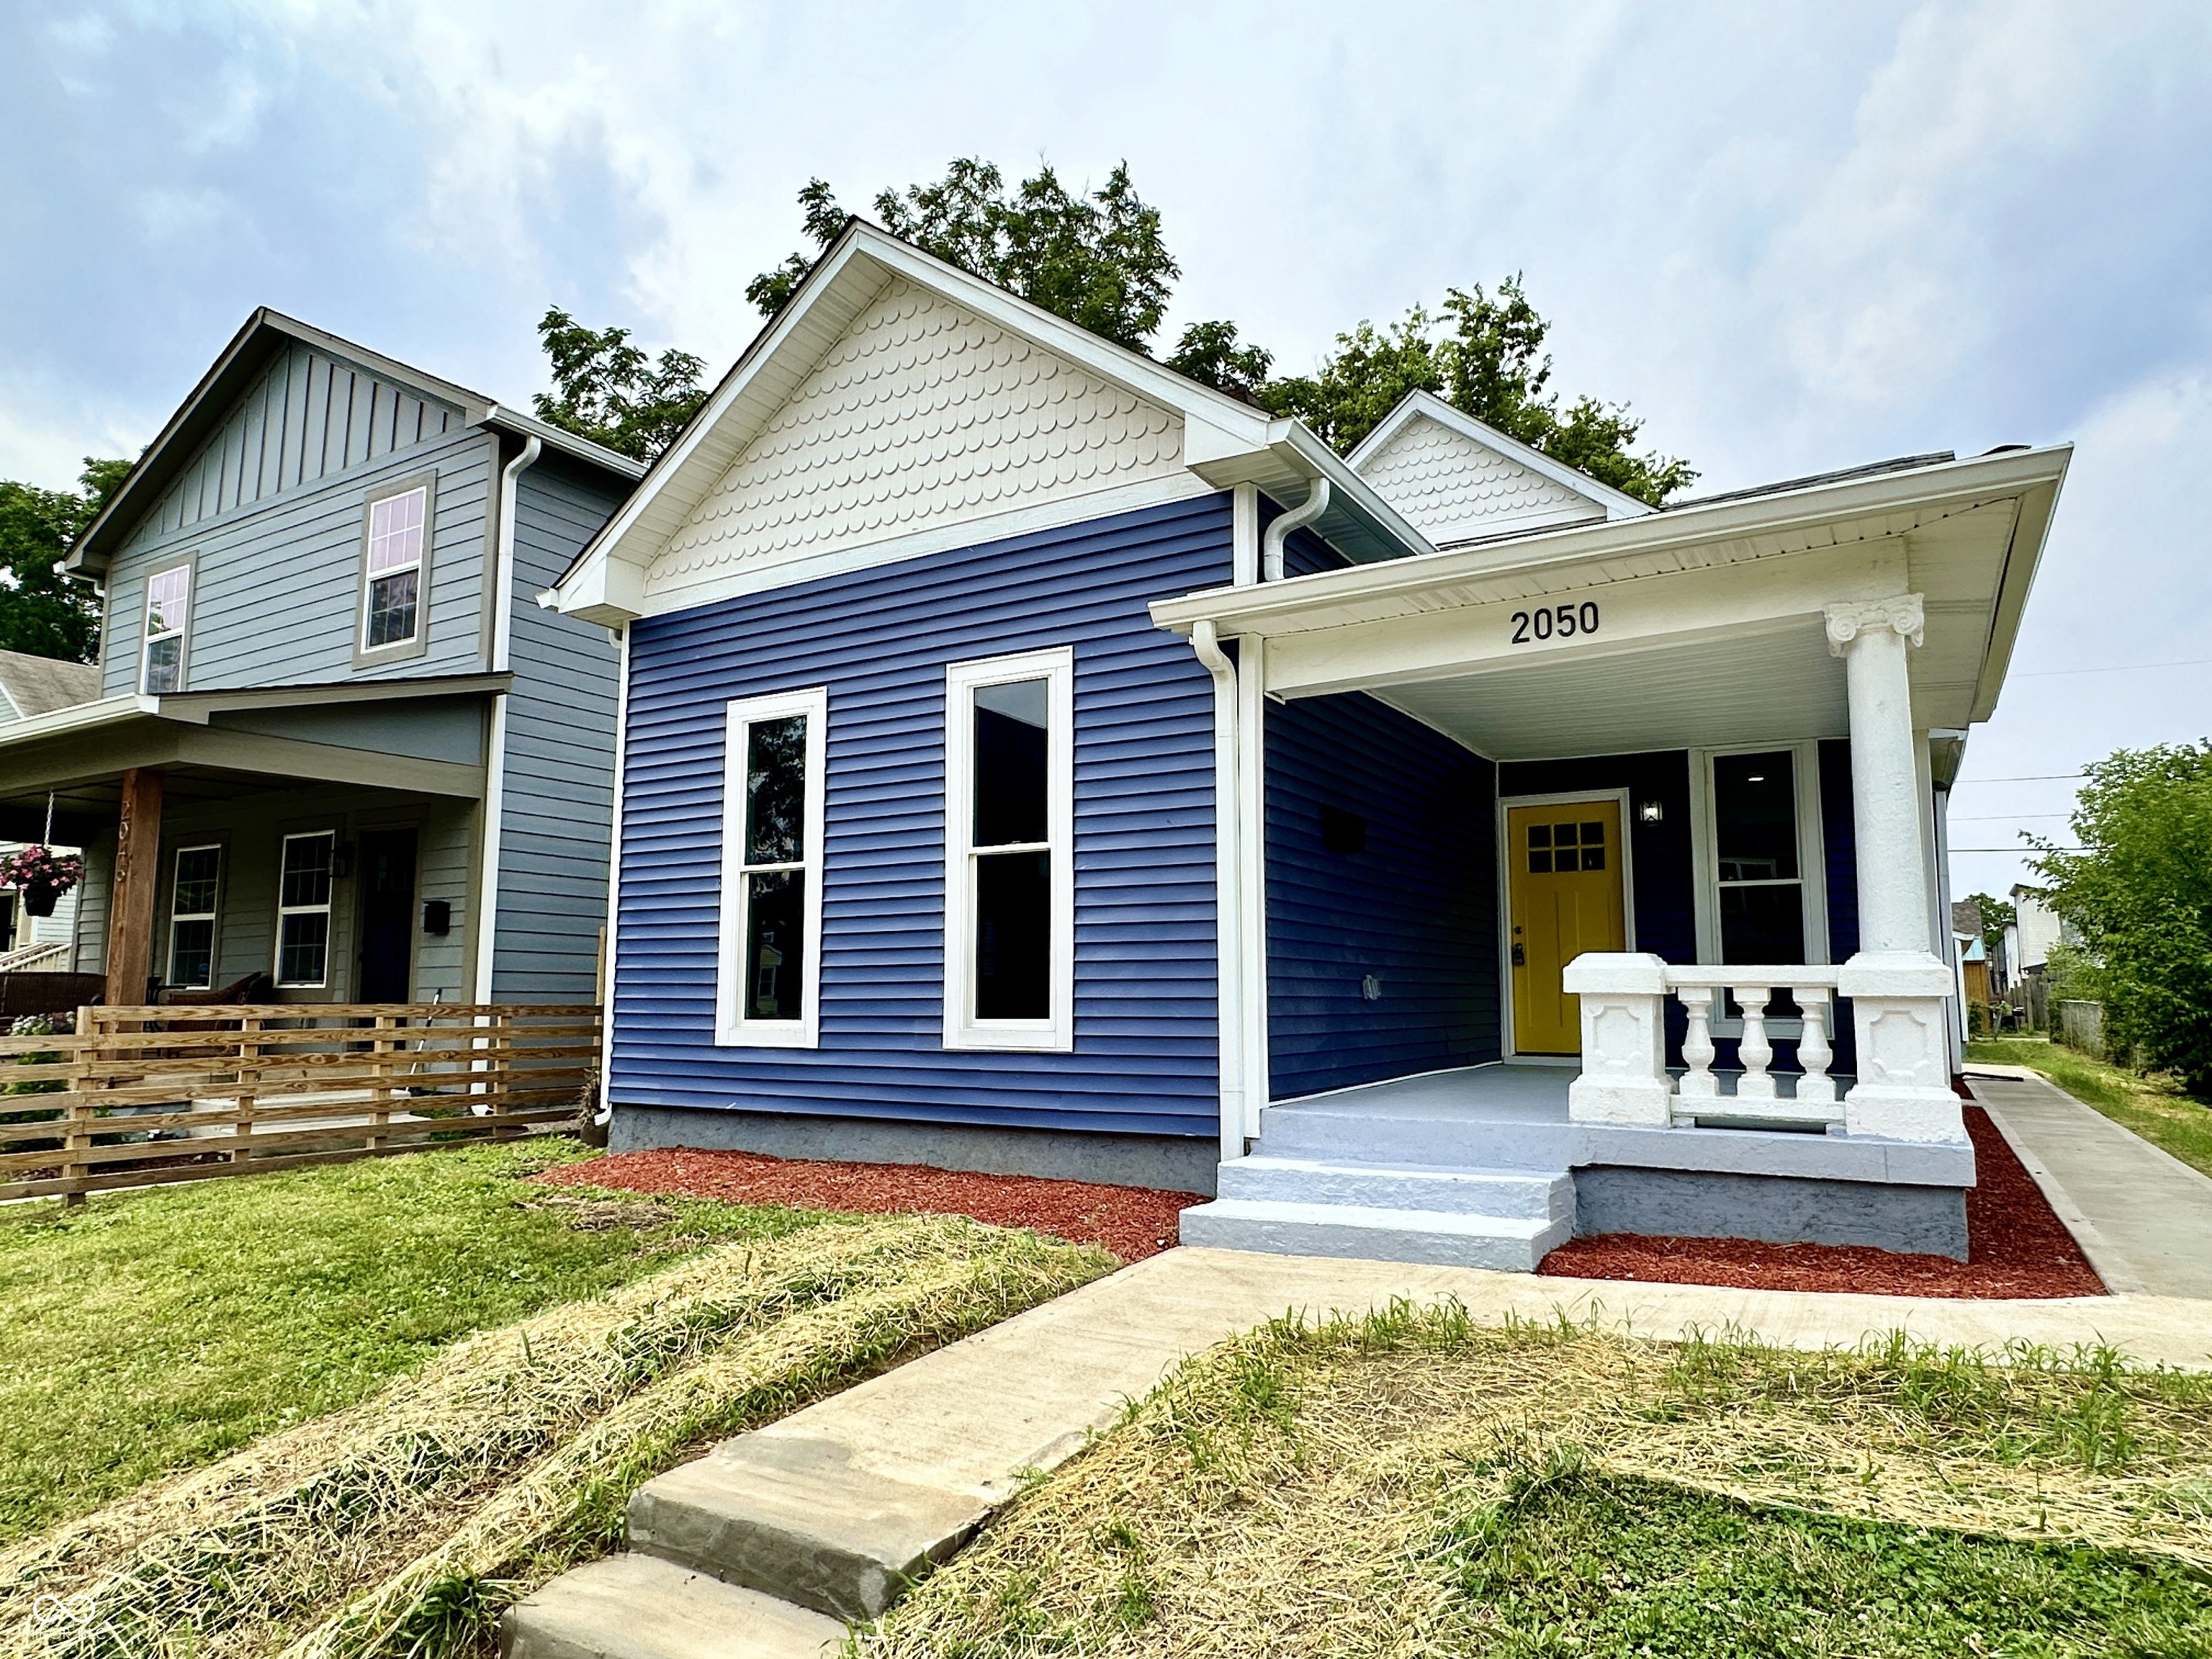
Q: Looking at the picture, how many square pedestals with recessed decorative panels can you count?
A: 2